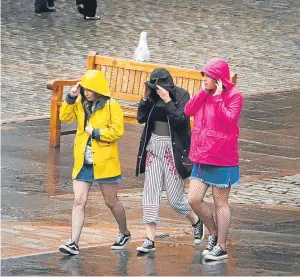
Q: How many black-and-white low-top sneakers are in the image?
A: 6